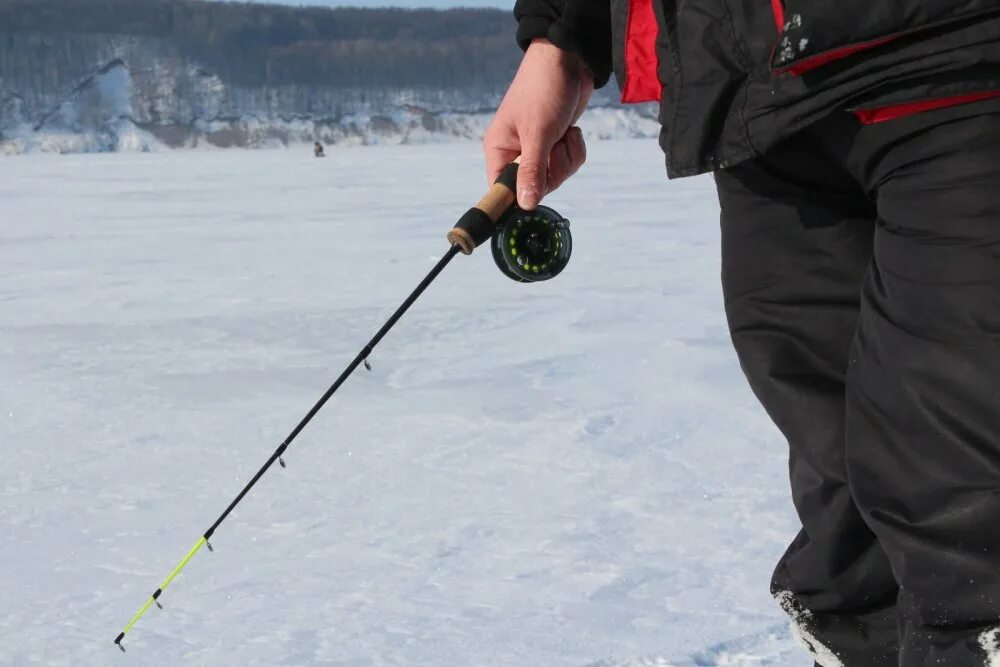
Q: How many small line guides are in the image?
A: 5